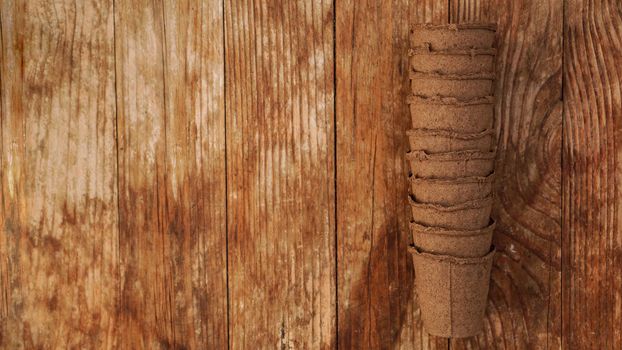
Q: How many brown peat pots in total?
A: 10